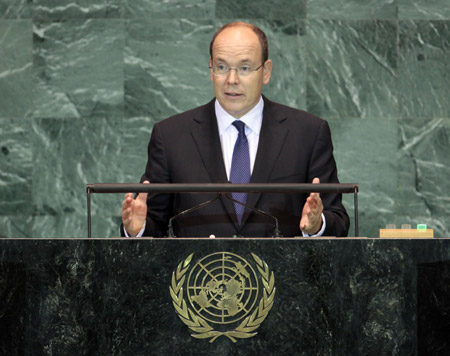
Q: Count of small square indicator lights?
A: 3